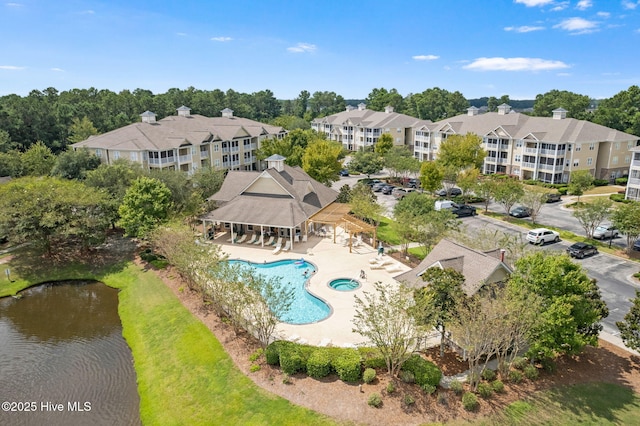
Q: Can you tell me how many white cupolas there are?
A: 10